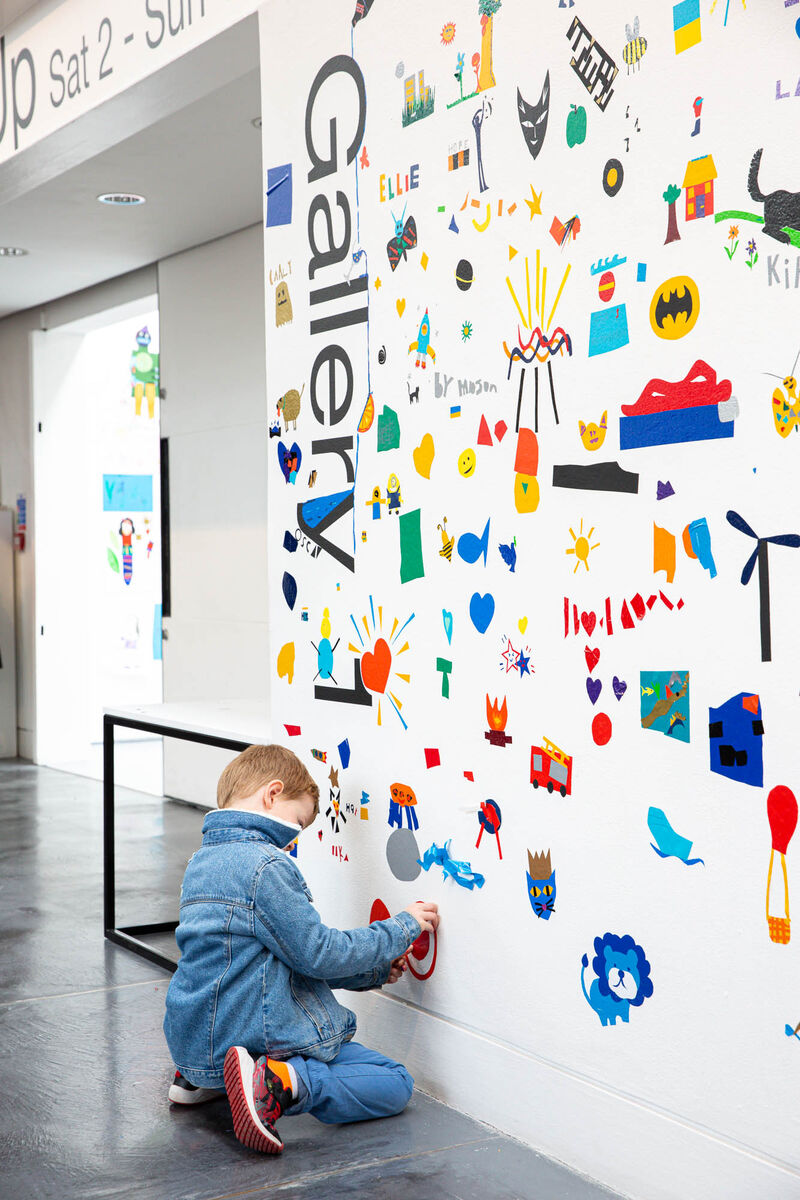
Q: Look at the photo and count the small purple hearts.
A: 2